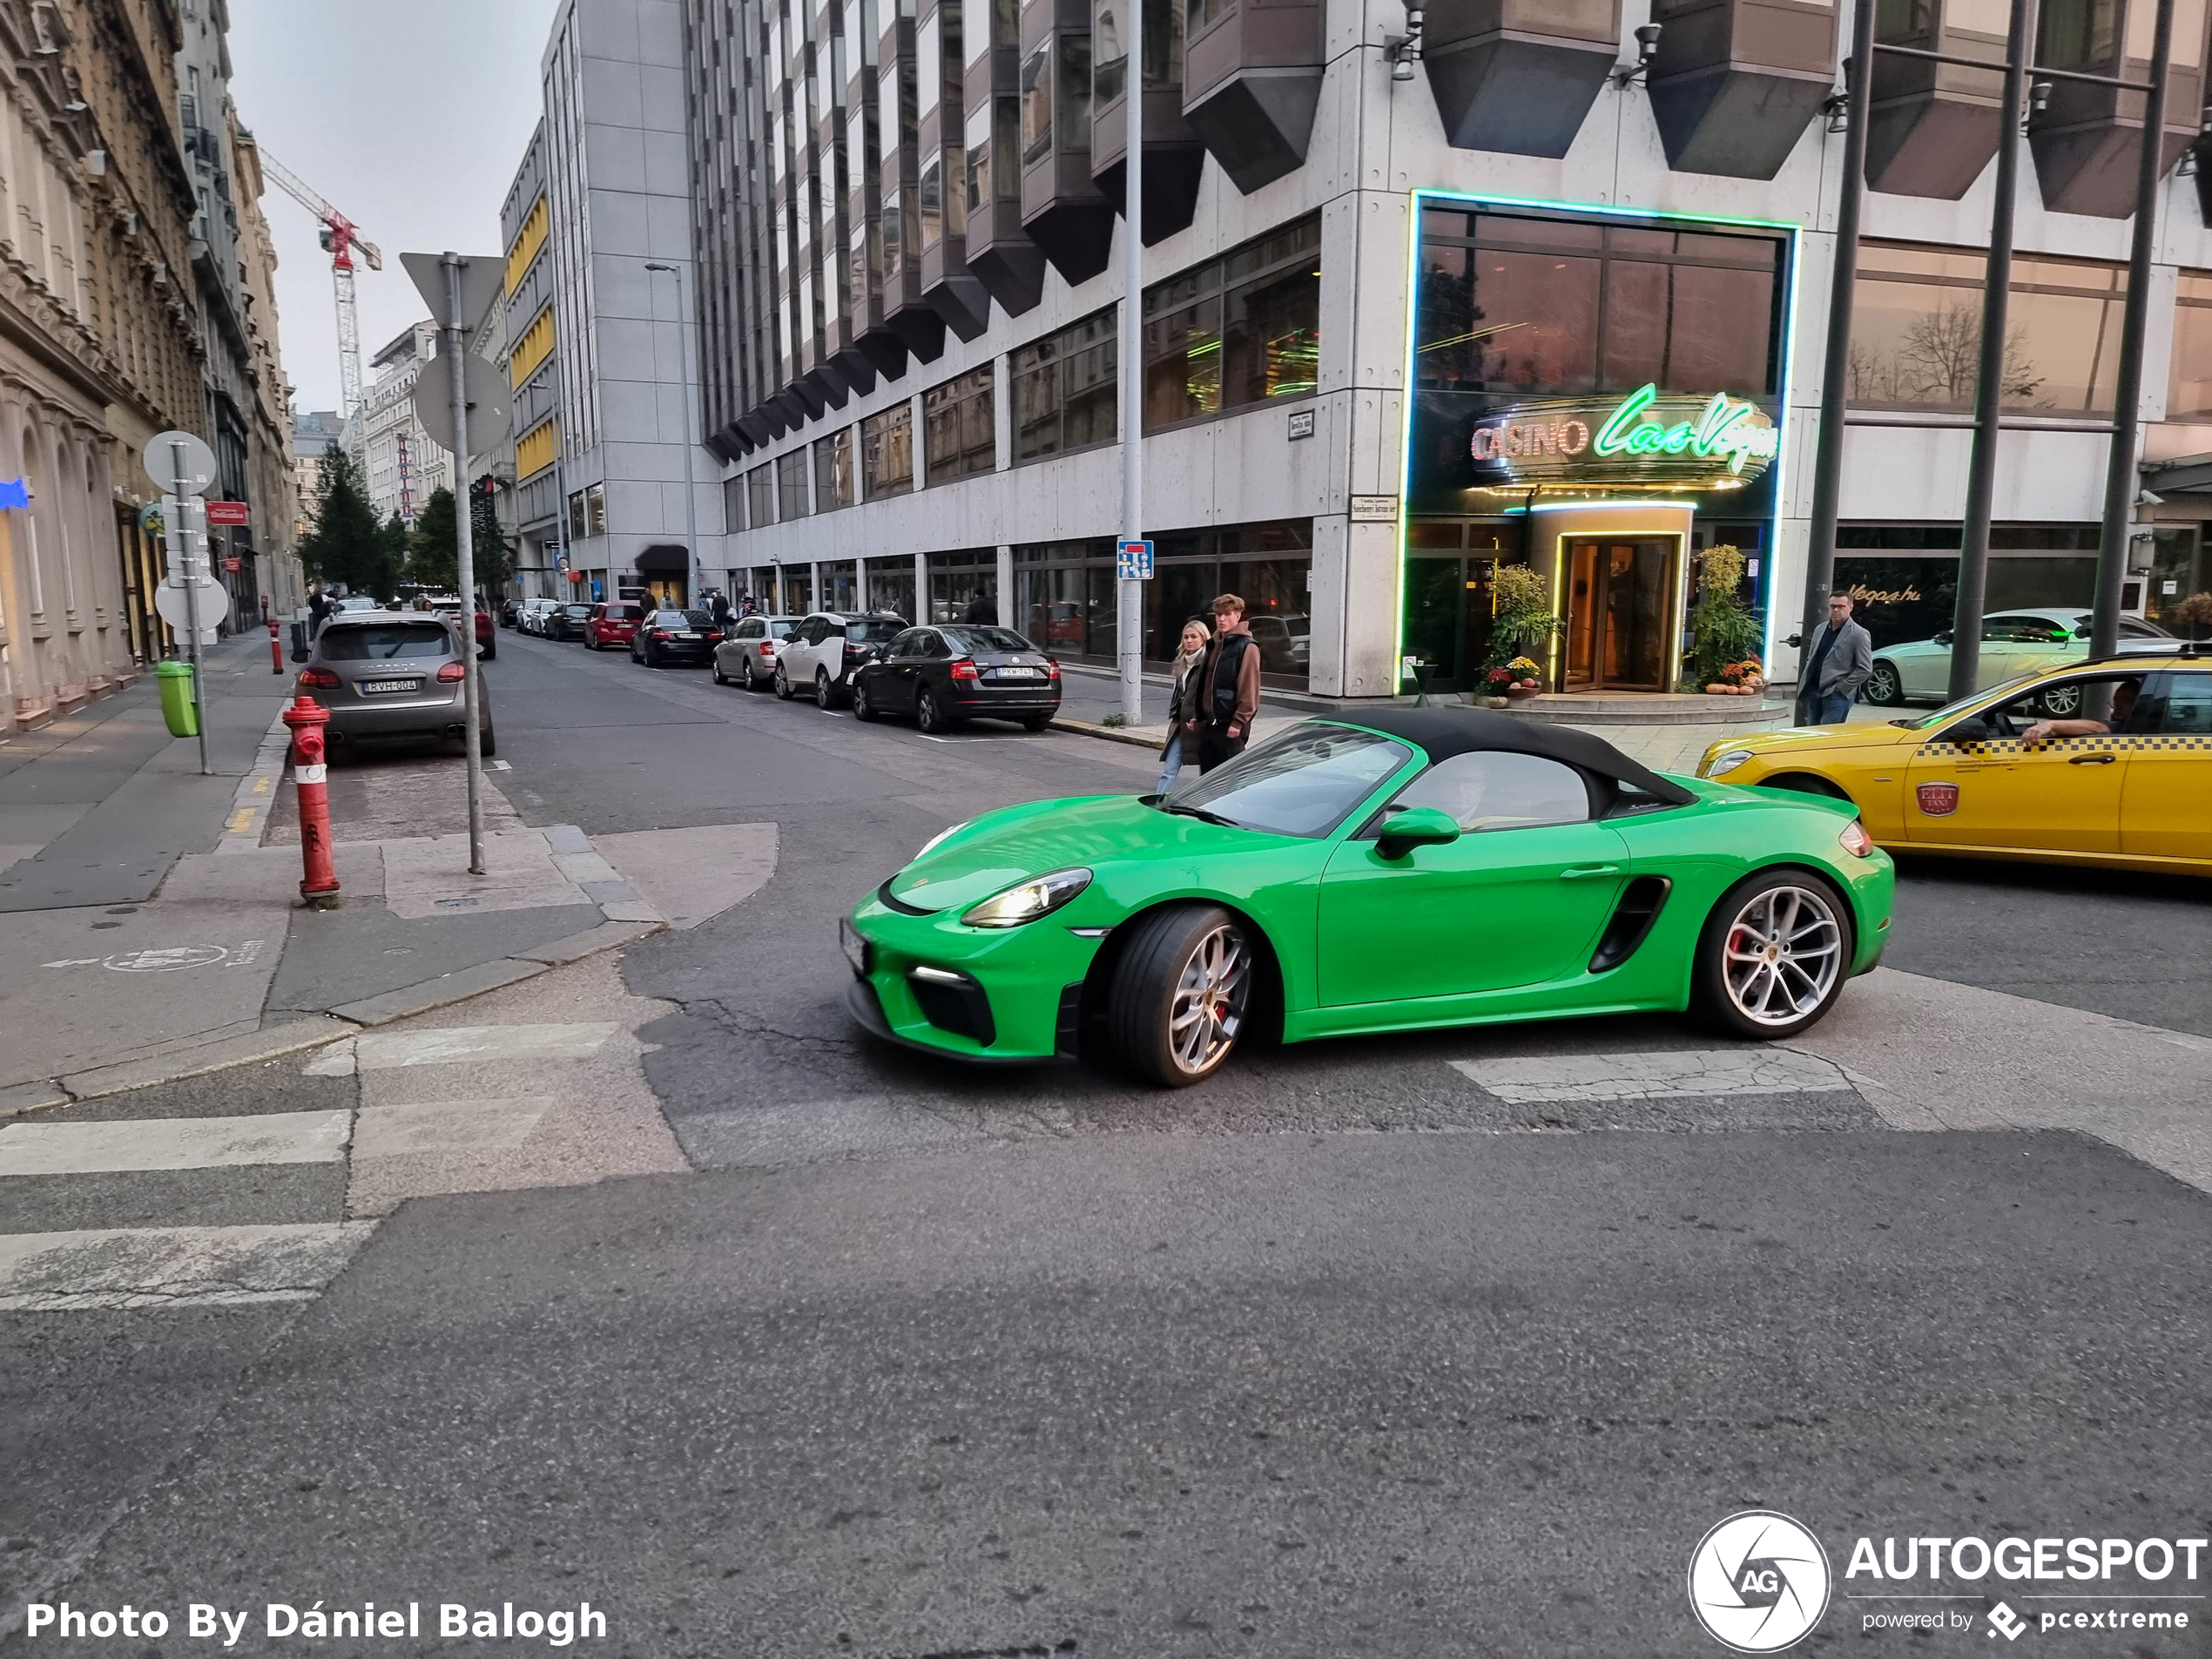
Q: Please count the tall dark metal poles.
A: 3